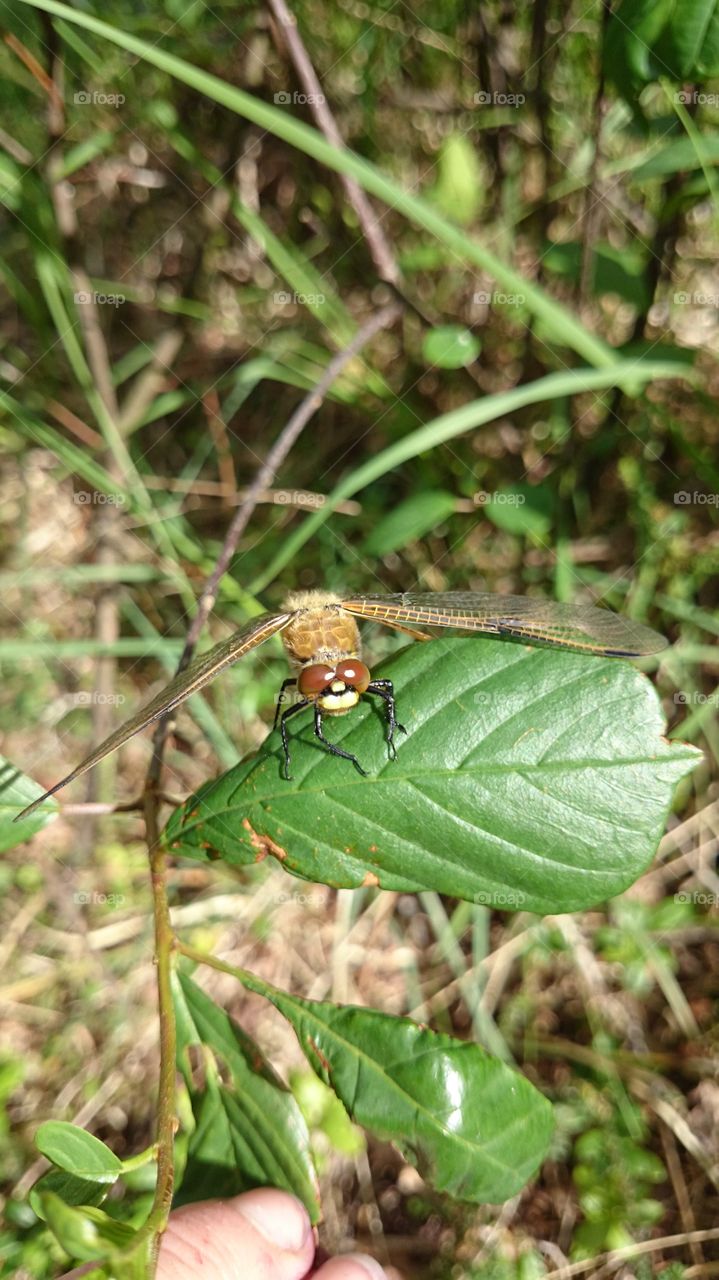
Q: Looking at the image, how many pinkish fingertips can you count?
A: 2